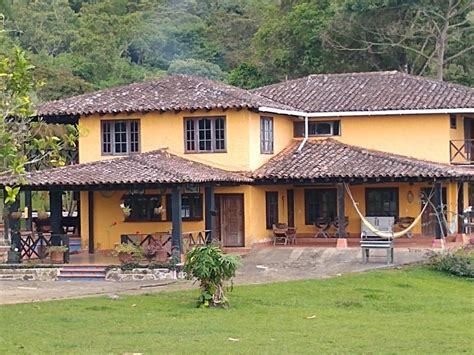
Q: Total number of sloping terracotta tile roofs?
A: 4